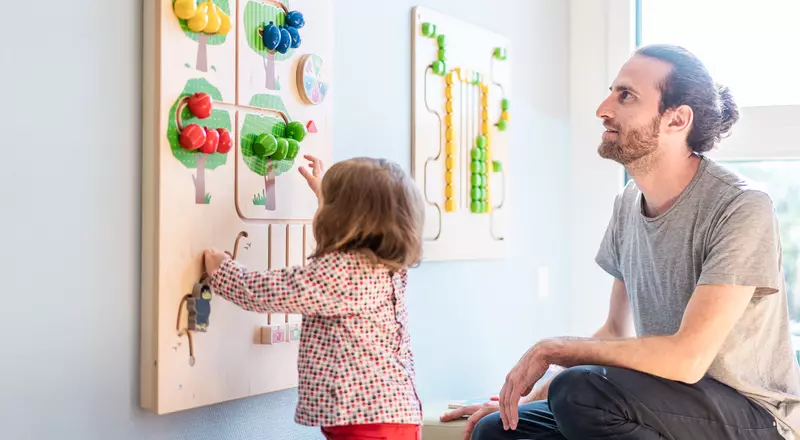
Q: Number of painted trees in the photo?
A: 4